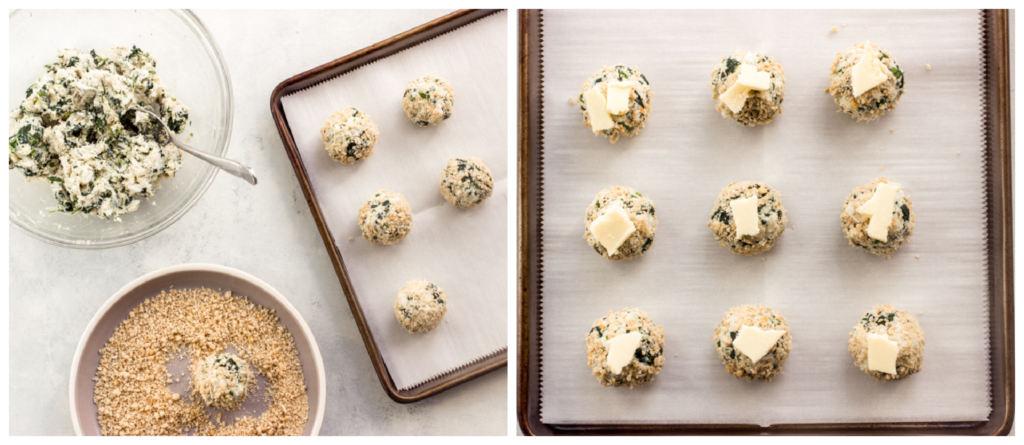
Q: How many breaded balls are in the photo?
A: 15